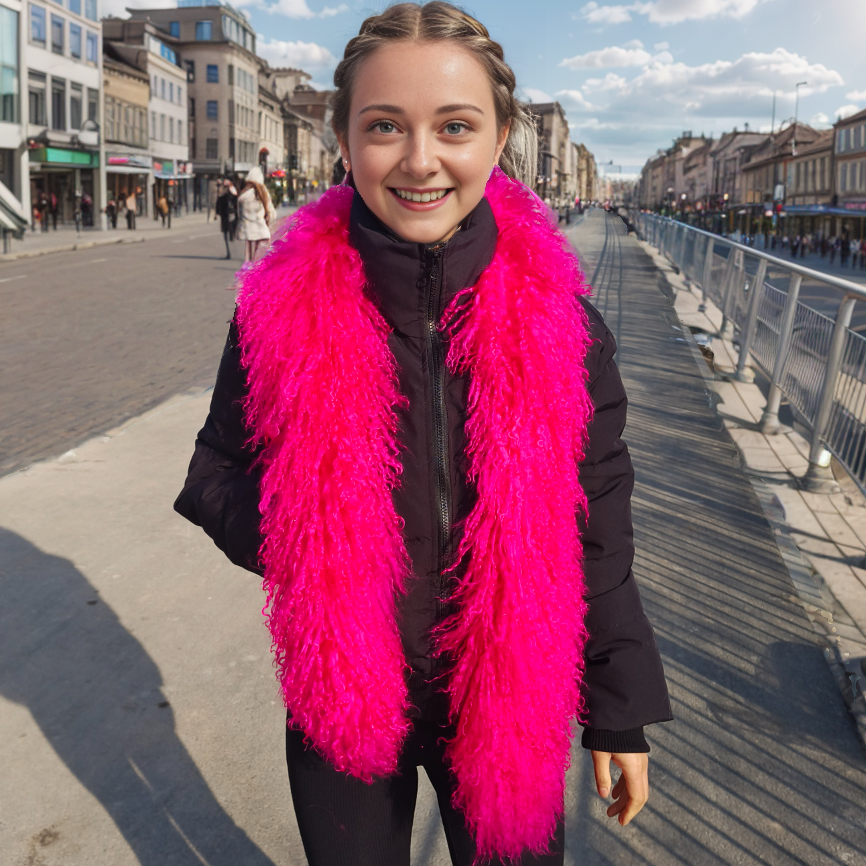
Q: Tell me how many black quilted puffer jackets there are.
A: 1